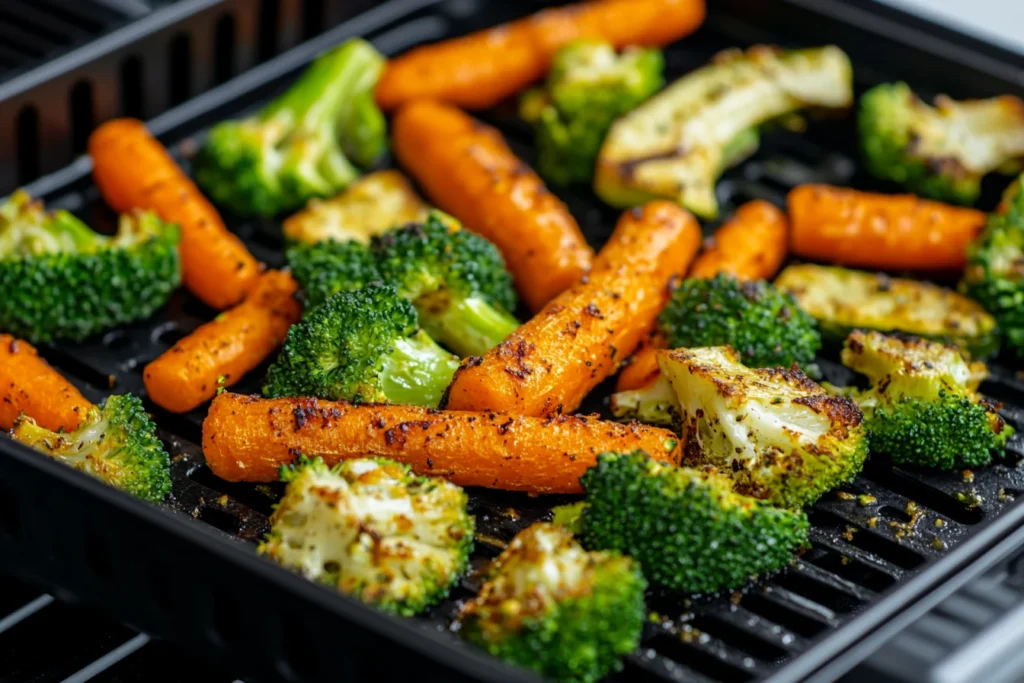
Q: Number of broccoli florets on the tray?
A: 15